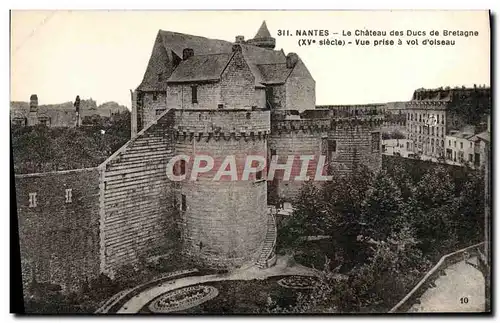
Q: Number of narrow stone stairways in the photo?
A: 1